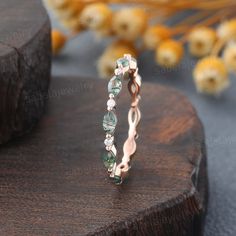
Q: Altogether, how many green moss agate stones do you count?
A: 5